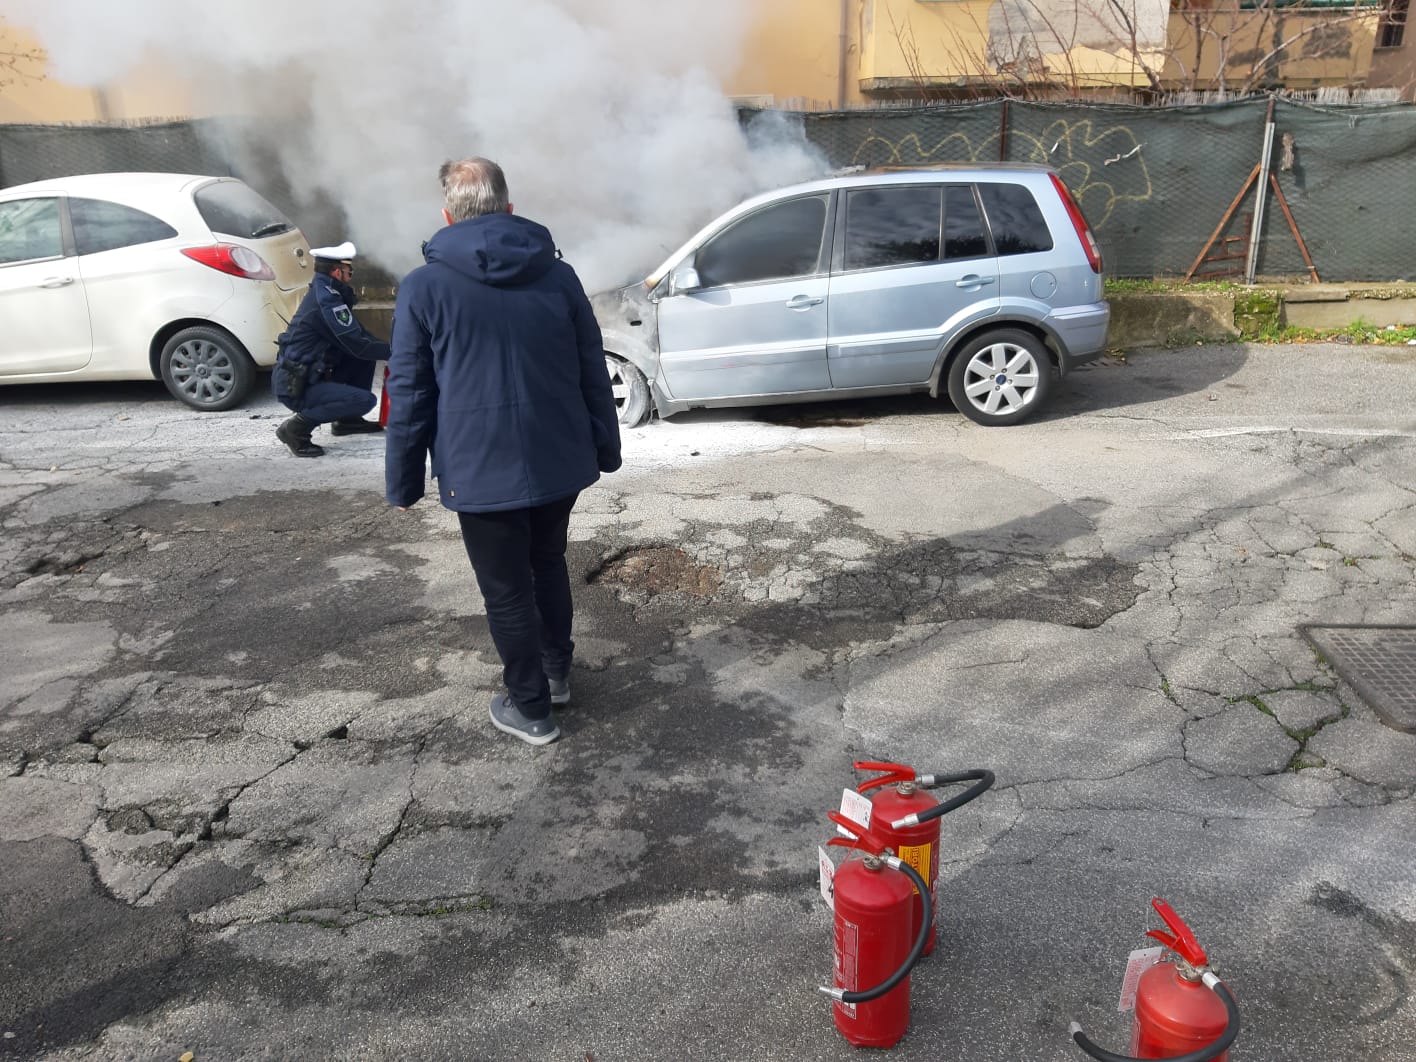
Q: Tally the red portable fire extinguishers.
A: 4